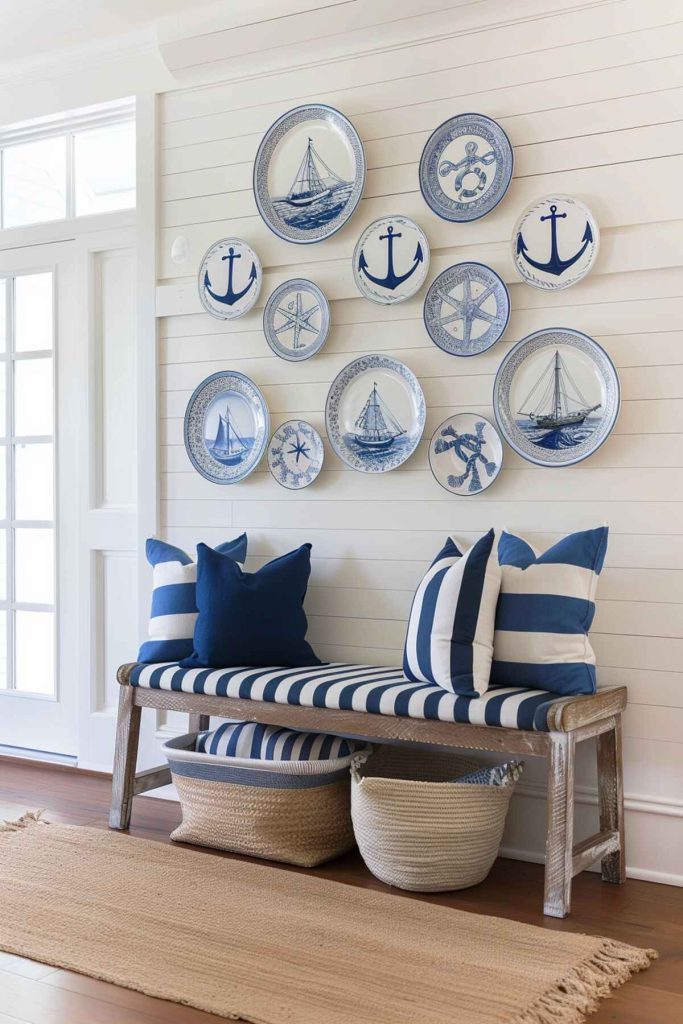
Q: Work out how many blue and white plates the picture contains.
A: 12